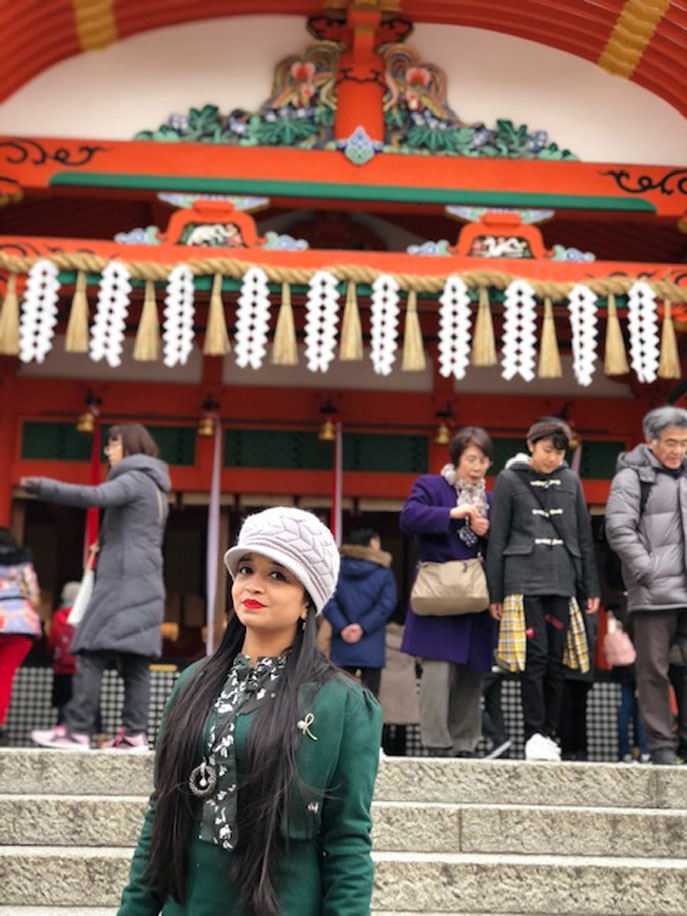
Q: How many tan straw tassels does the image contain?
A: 11